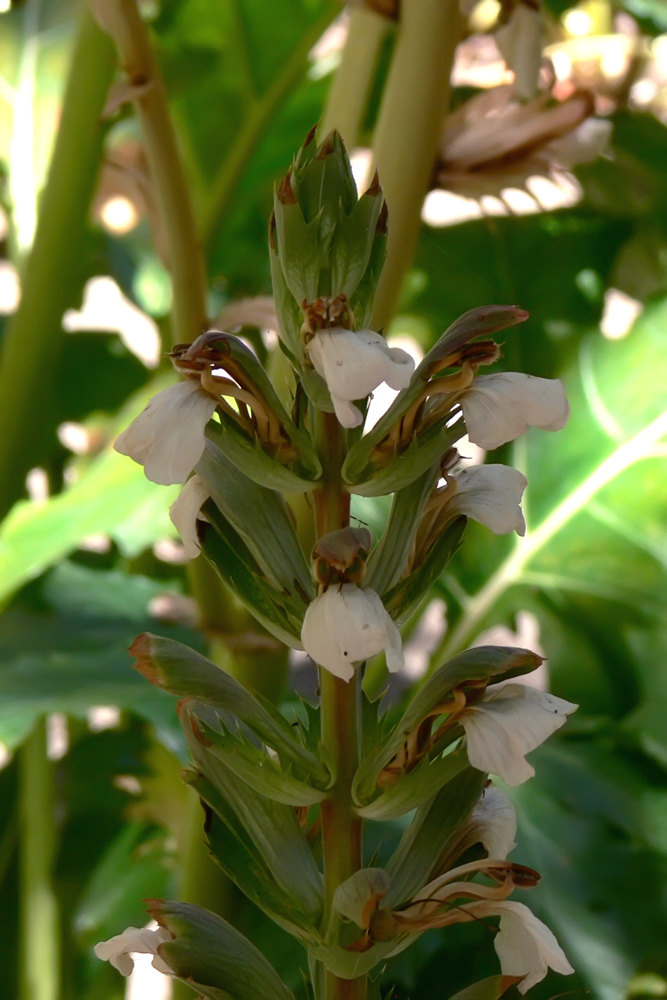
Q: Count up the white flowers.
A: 10